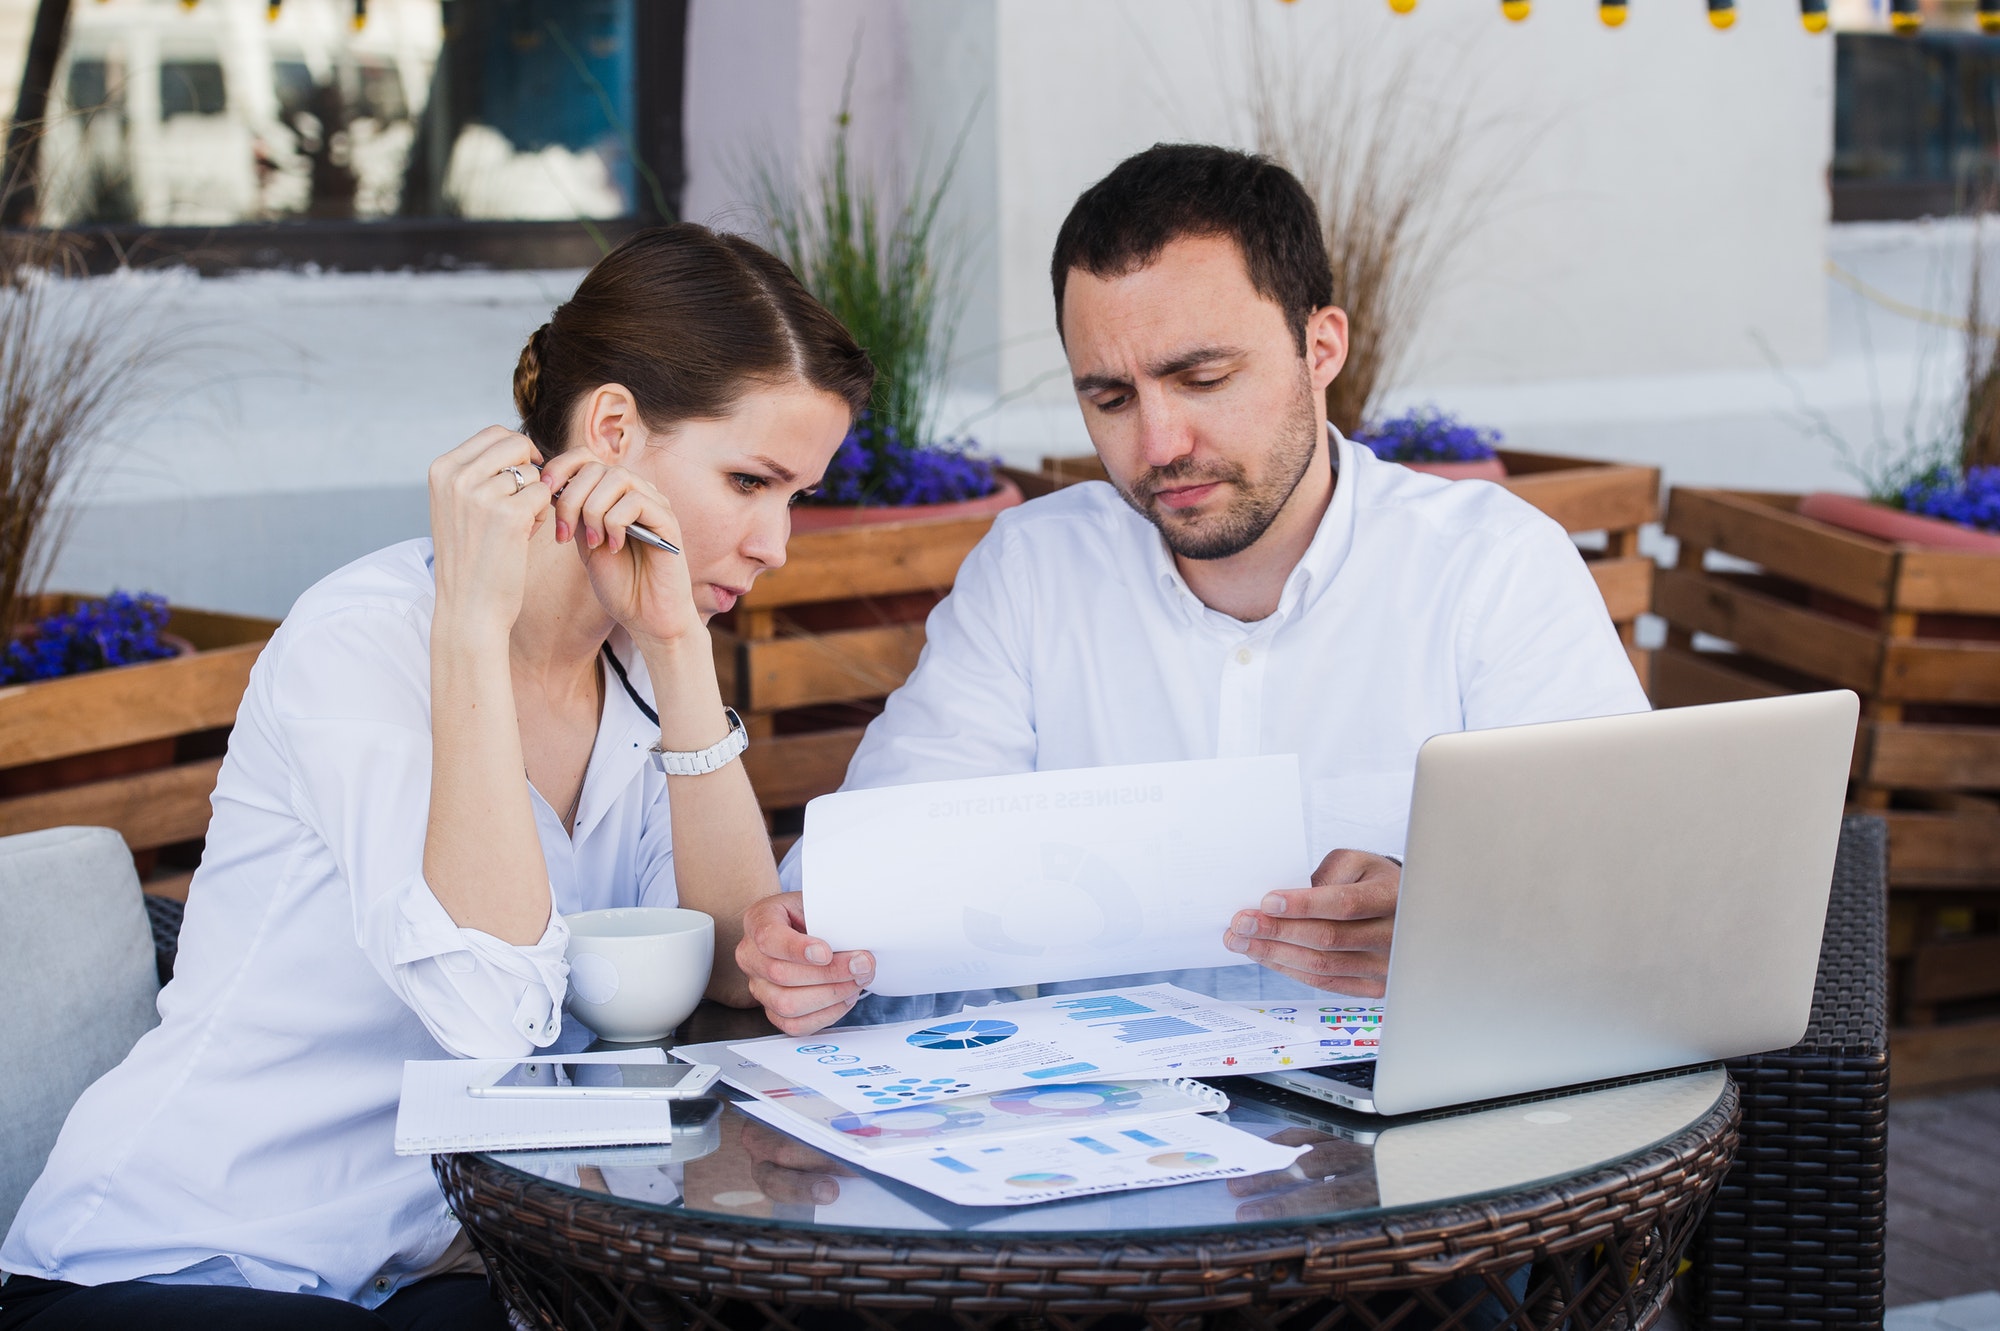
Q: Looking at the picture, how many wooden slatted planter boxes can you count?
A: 4